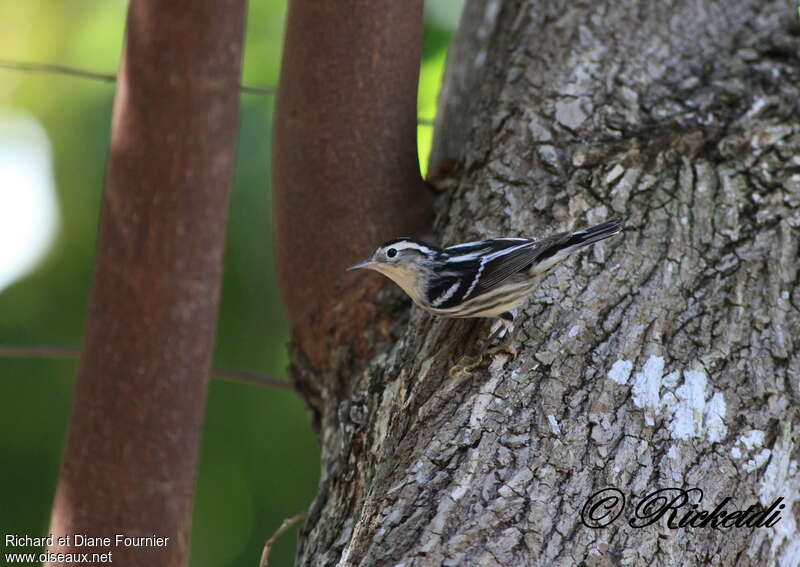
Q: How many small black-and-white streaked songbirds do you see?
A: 1